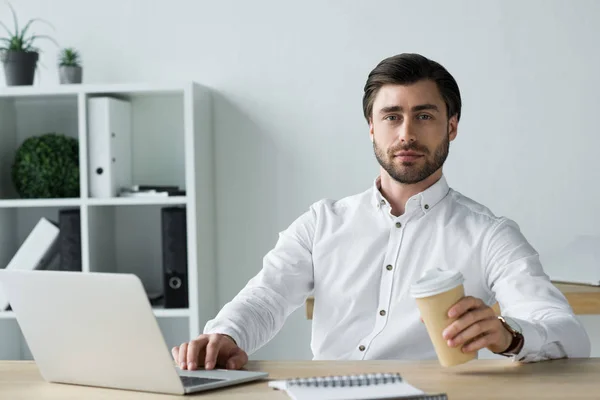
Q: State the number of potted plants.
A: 2